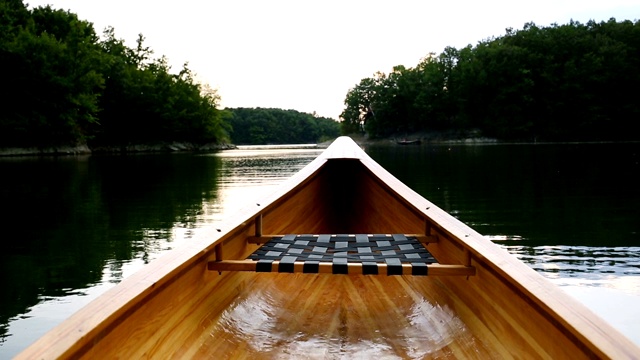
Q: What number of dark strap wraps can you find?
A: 7